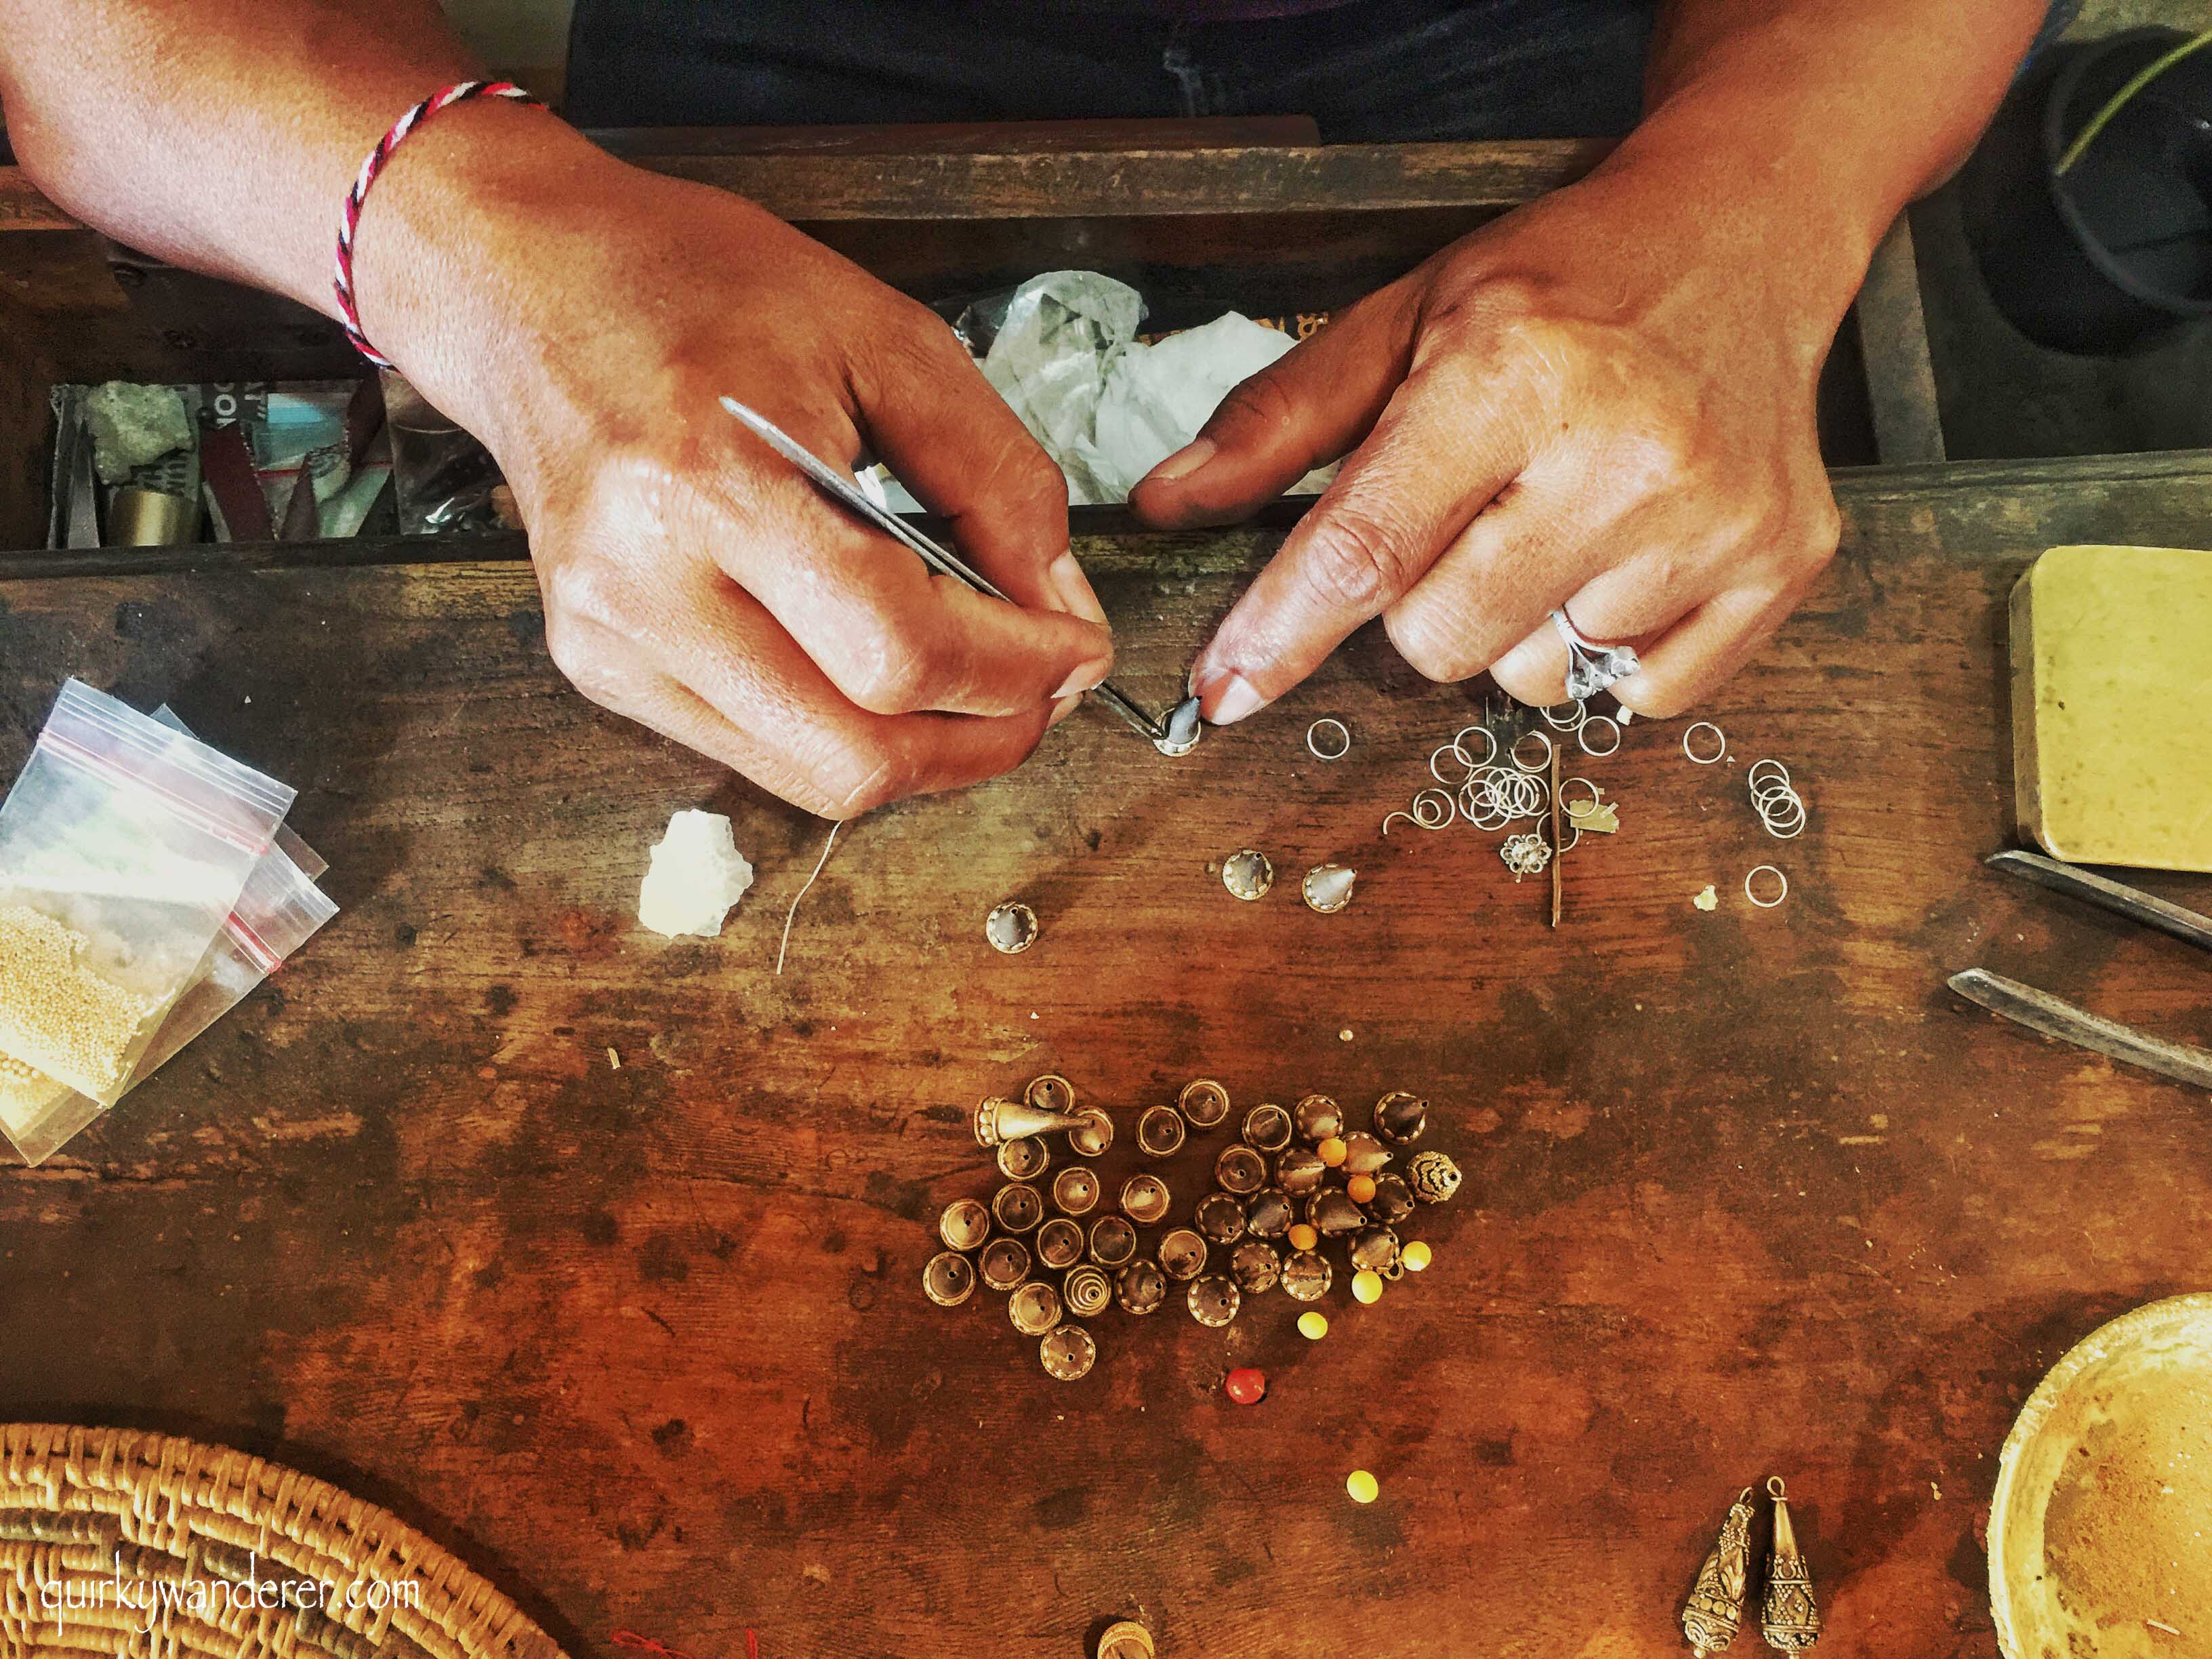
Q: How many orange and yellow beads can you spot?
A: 7